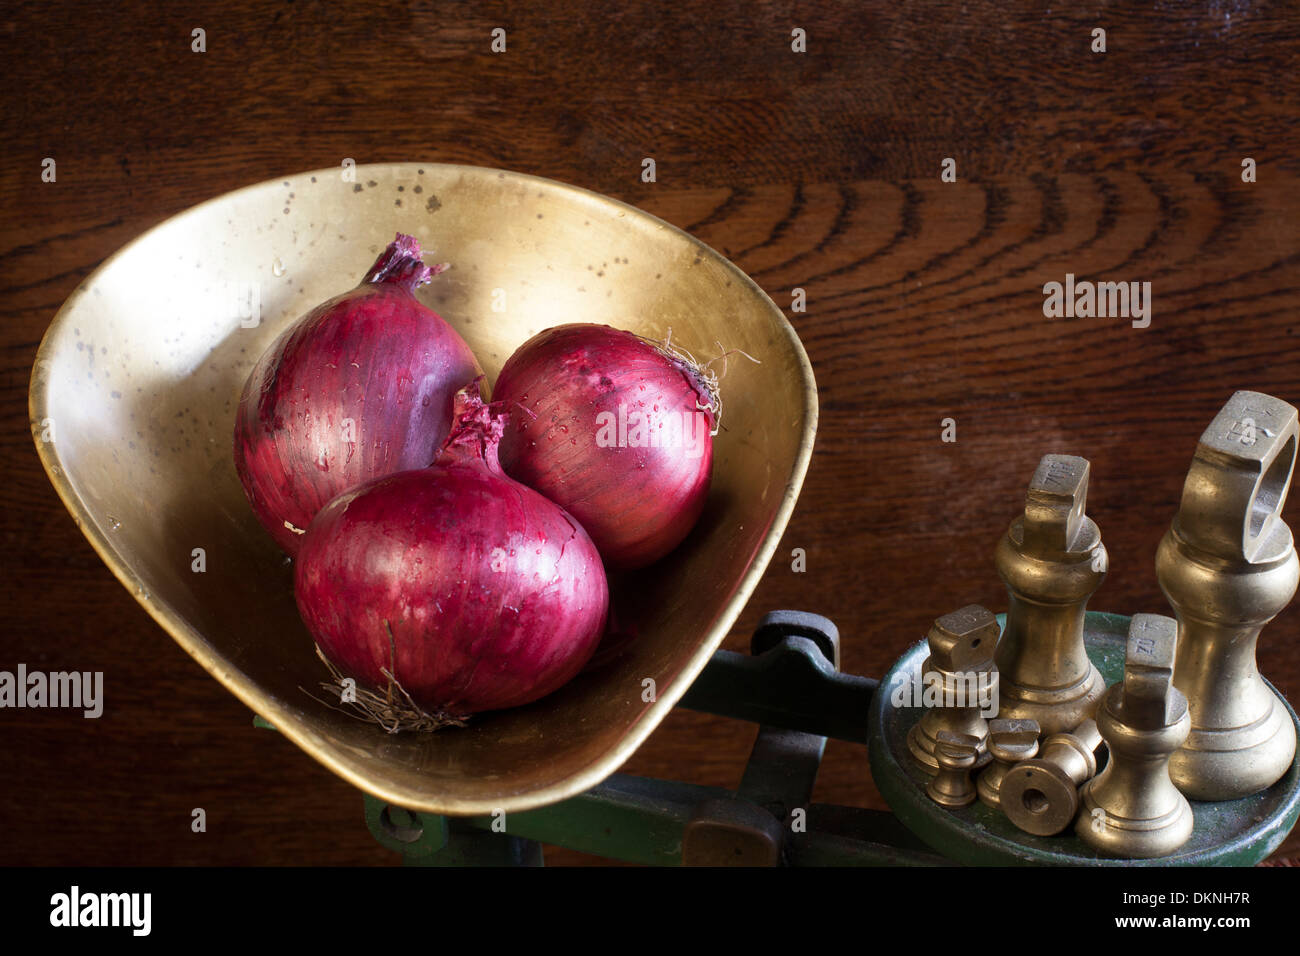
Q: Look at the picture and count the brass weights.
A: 7